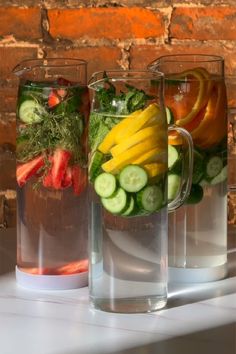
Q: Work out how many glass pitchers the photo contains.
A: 3